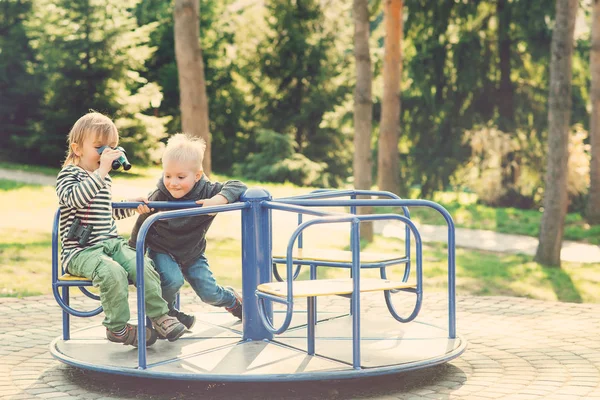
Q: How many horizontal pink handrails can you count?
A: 0